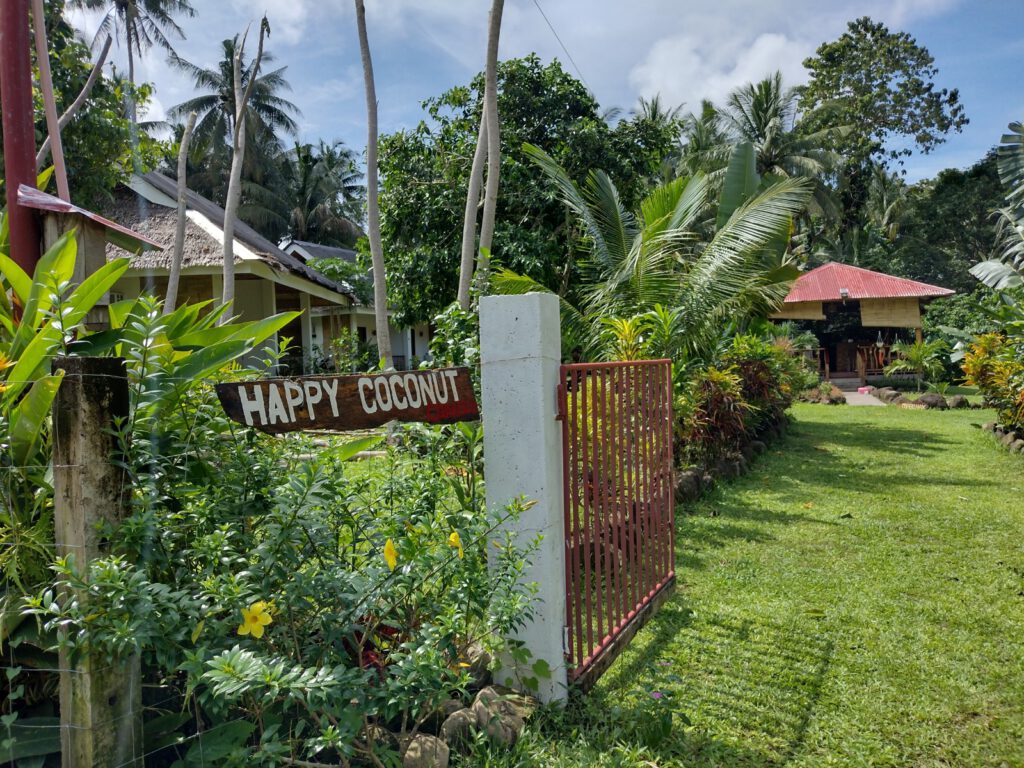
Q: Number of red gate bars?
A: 14